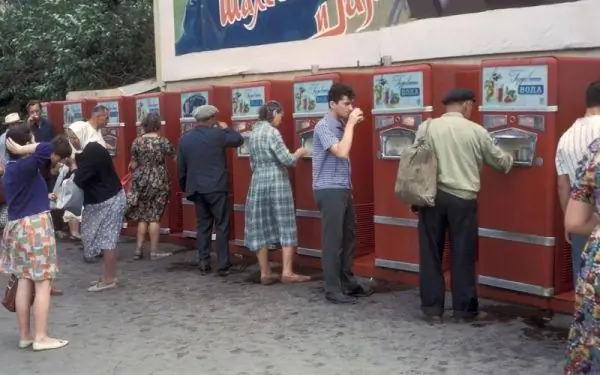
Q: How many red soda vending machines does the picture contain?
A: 9